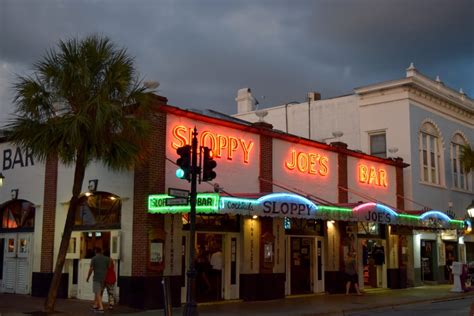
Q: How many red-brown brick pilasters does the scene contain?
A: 5